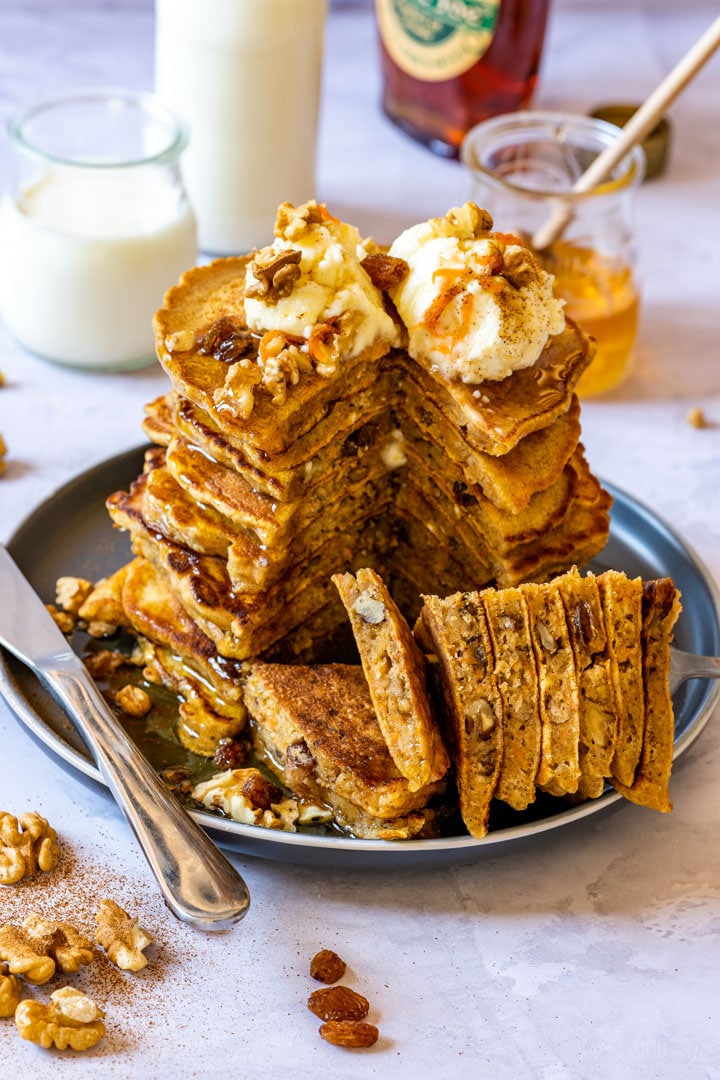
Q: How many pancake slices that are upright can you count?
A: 7